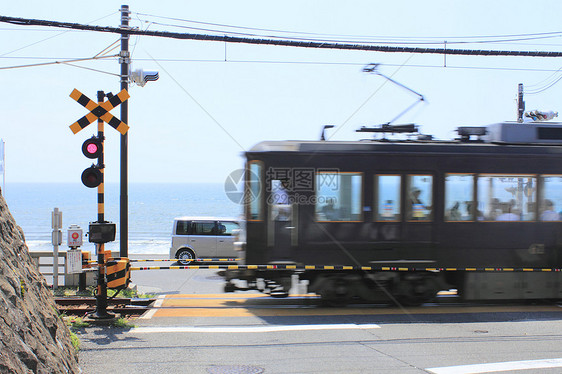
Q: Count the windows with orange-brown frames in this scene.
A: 7